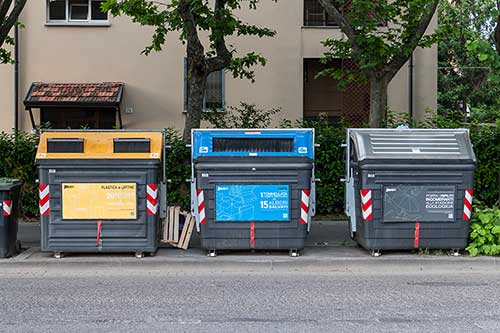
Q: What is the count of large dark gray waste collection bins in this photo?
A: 3